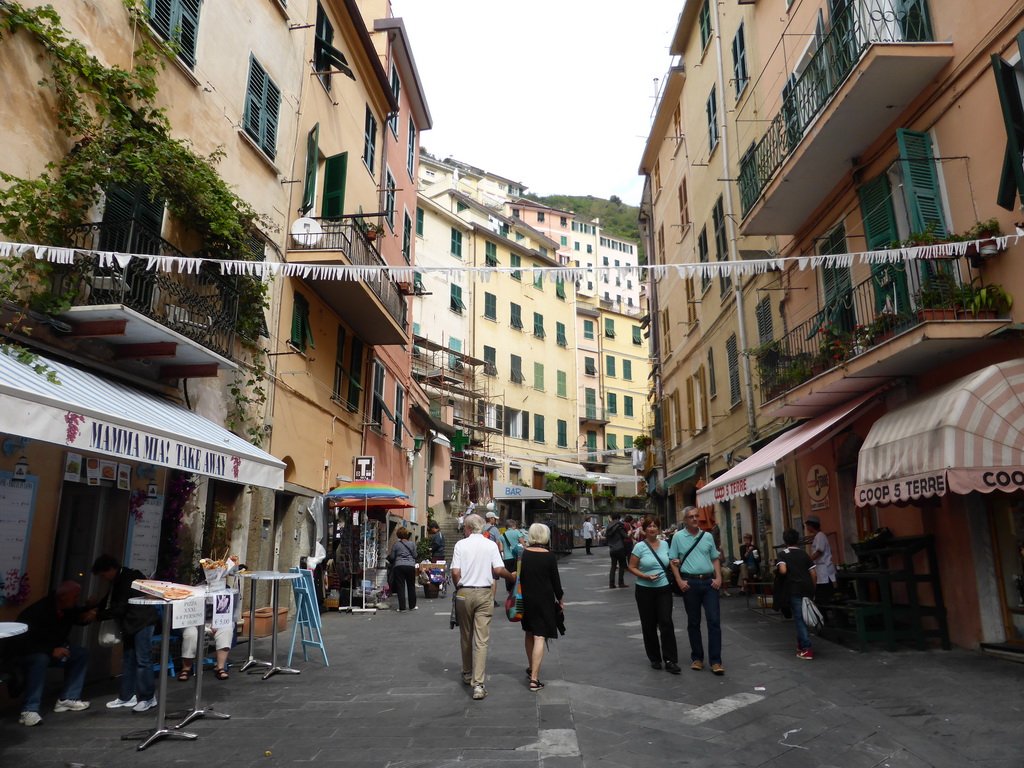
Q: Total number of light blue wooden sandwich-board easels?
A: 1